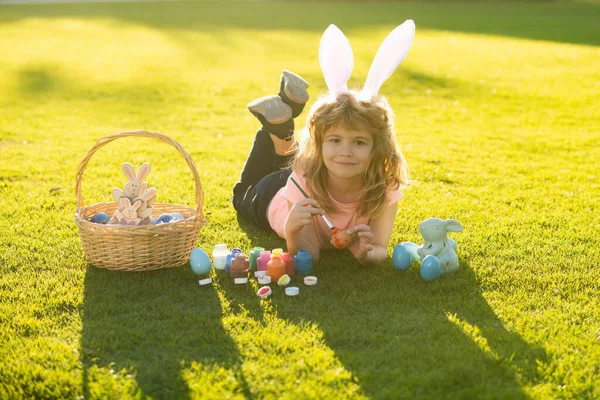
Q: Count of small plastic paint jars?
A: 9